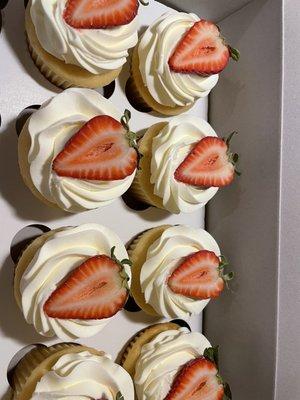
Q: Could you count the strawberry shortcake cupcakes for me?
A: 8